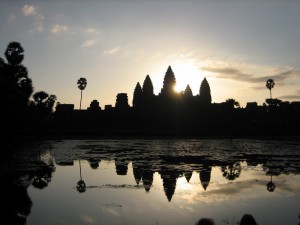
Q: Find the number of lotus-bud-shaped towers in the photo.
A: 5